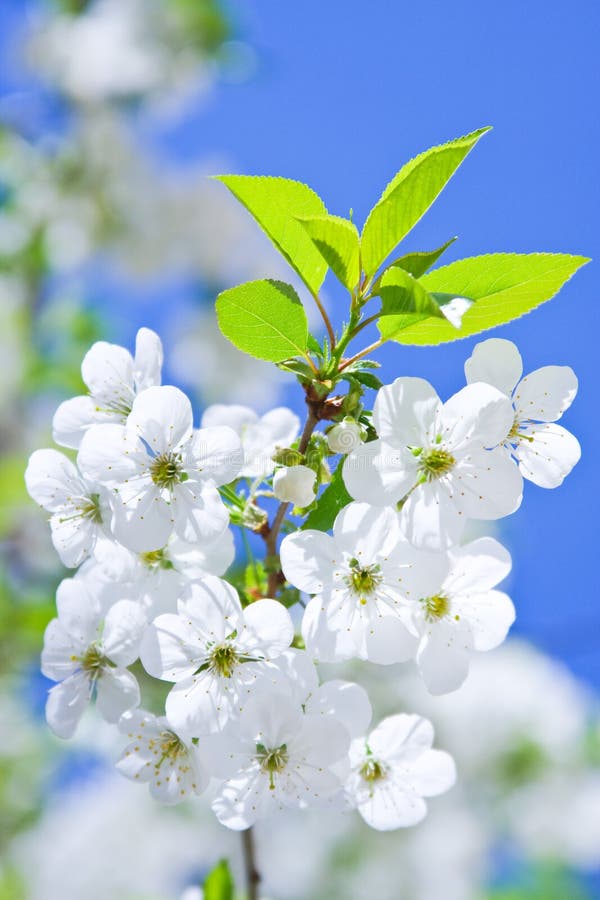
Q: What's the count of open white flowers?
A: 14